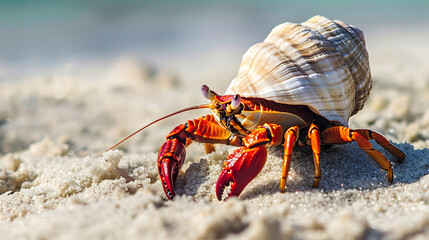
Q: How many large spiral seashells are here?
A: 1